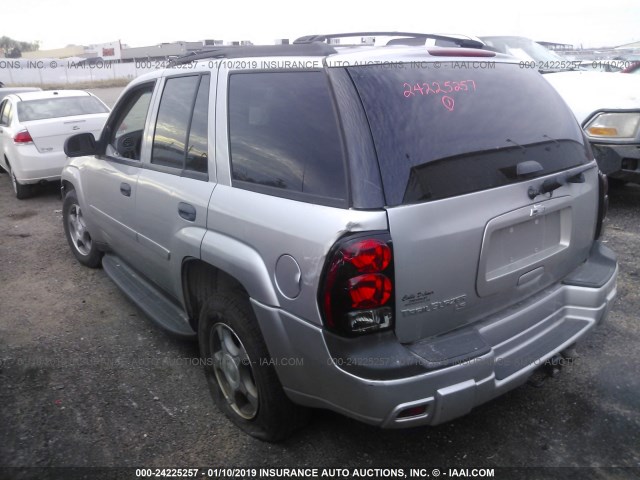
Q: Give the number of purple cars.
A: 0